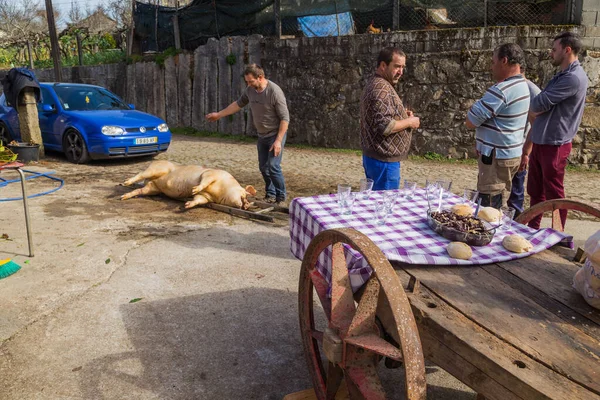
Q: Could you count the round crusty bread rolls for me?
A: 4